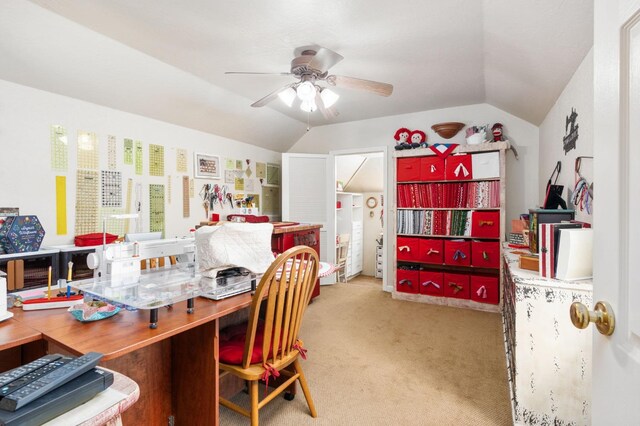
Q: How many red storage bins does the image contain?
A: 12